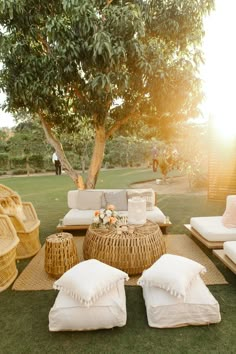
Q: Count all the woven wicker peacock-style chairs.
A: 2